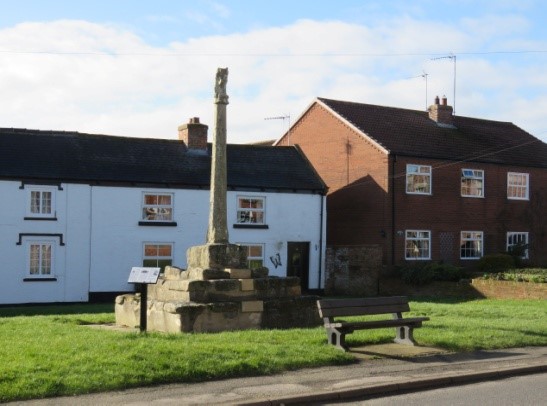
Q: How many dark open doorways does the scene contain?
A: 1